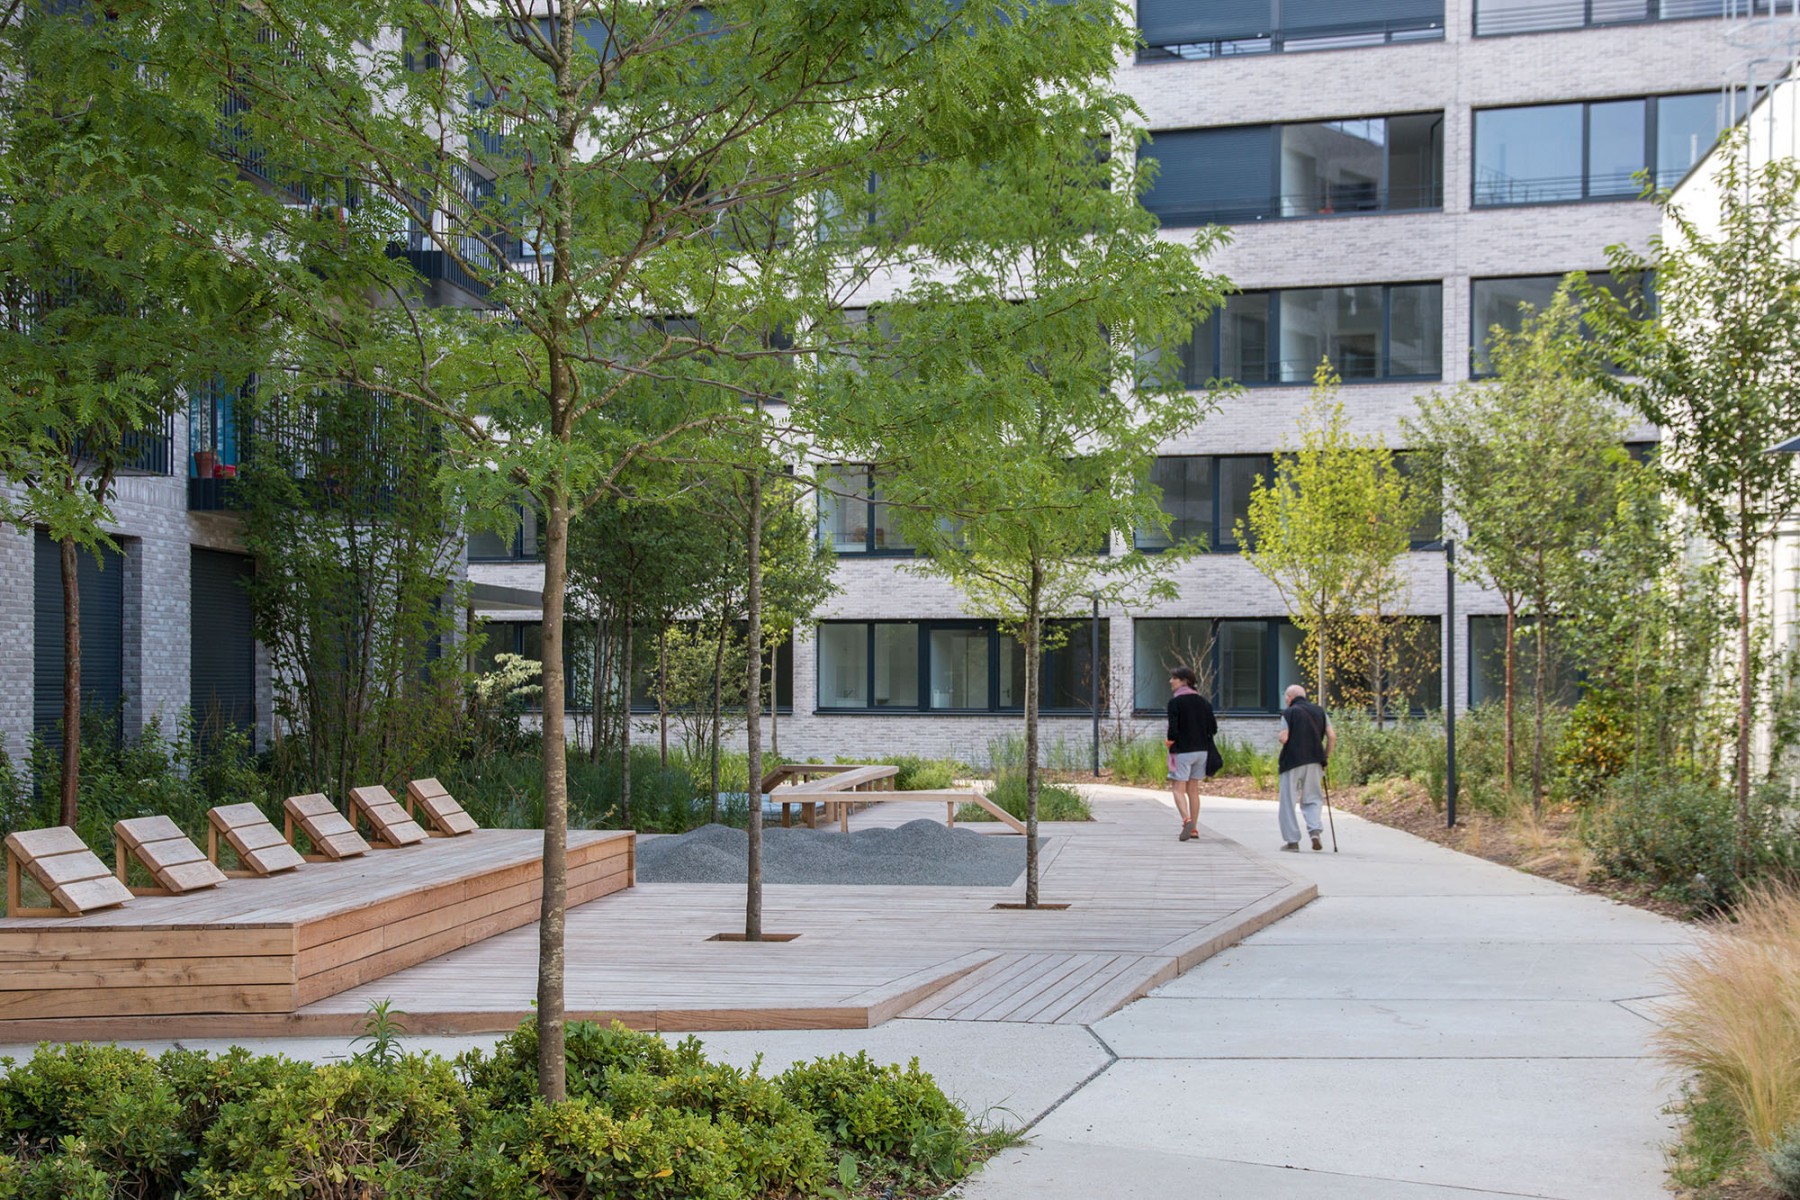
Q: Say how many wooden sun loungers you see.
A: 6